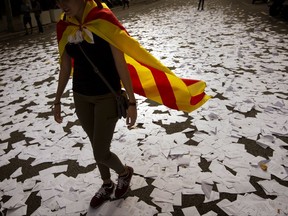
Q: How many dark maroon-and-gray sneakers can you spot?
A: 2